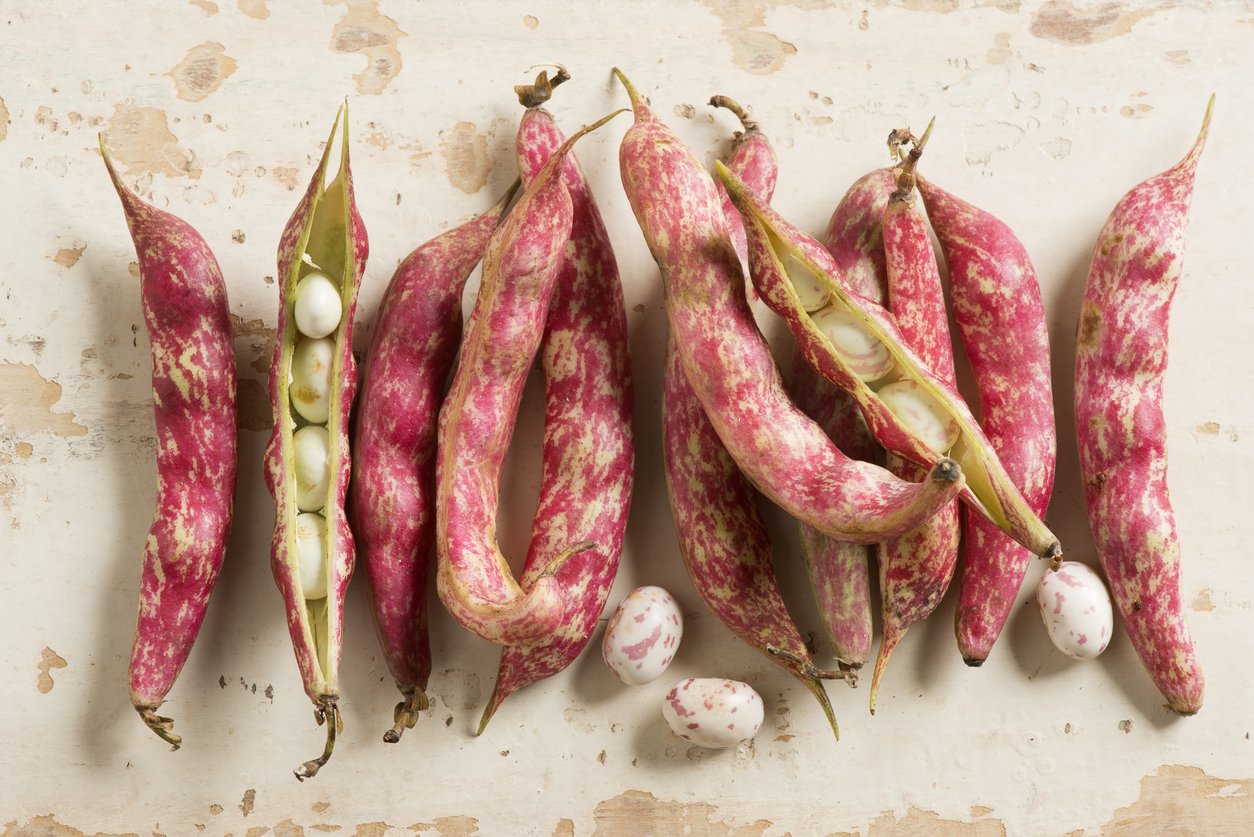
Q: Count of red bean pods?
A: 12